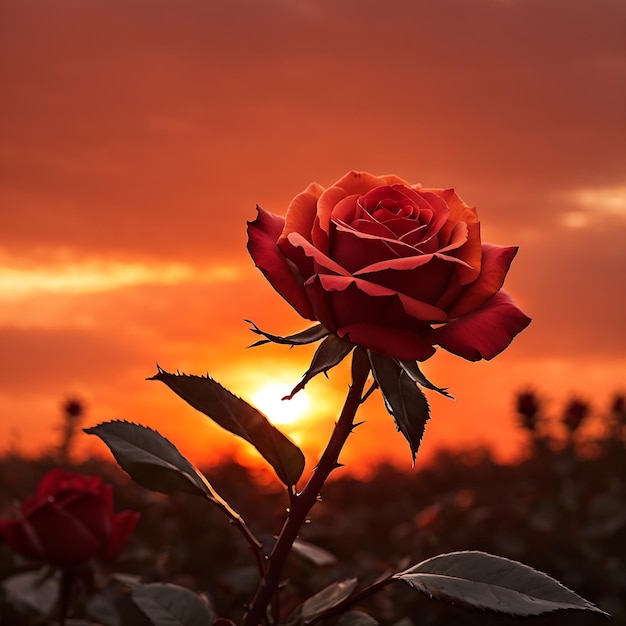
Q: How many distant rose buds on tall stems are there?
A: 4